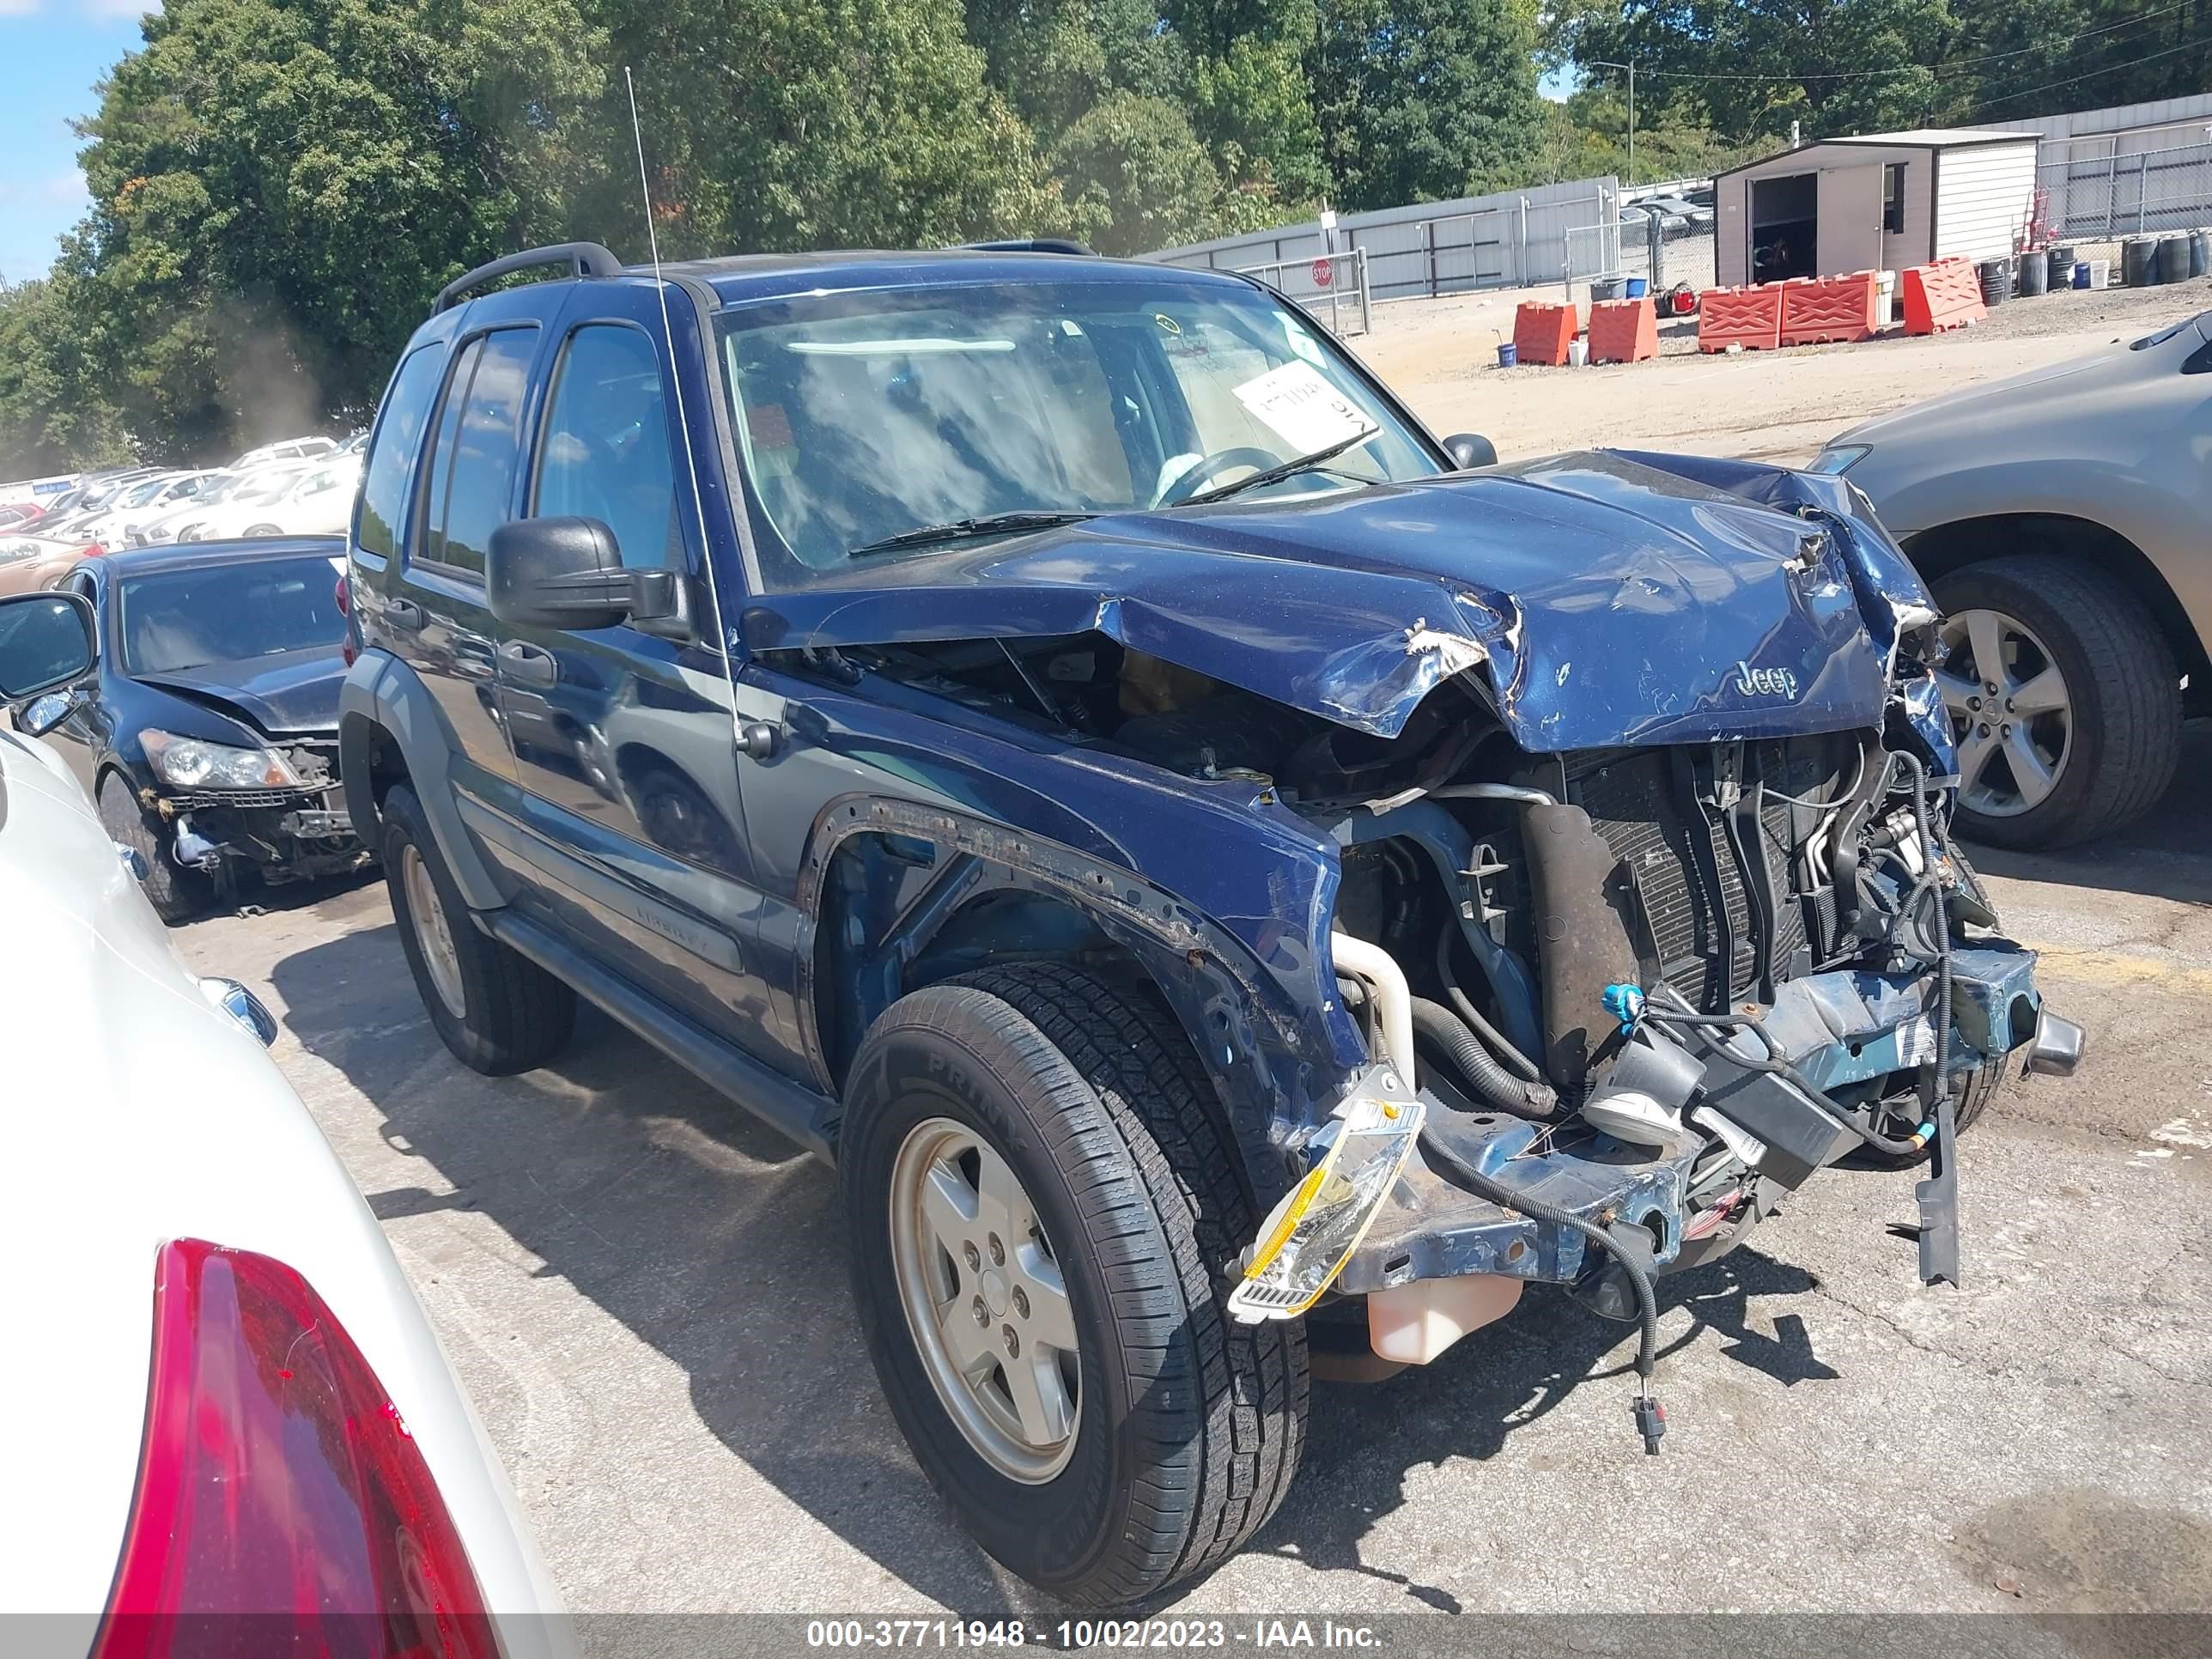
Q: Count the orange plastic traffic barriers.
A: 5